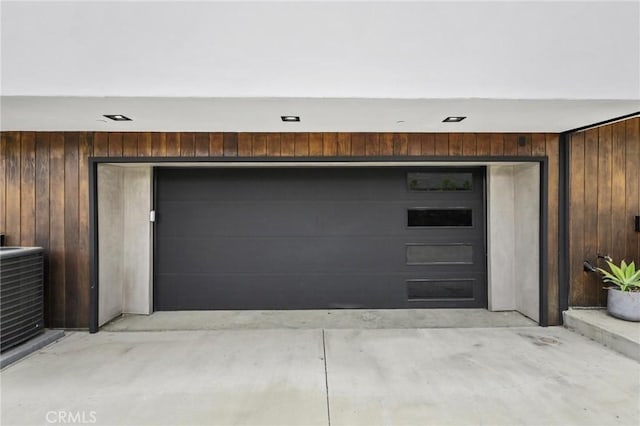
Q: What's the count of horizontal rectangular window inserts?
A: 4